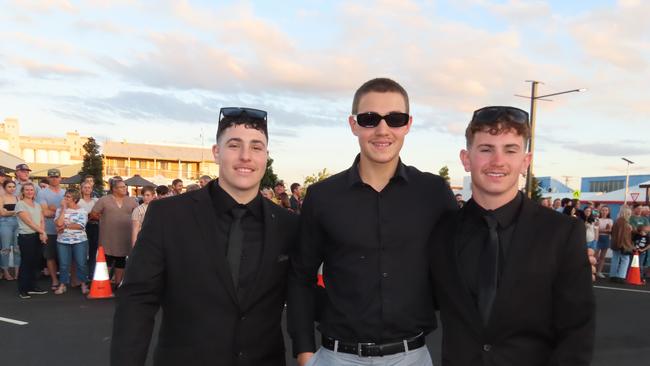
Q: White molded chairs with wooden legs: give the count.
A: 0